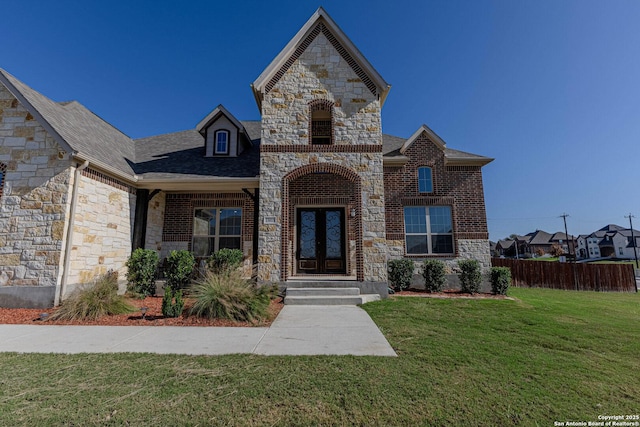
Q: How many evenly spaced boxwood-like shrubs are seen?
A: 4